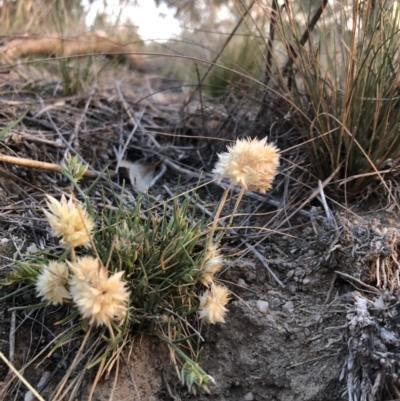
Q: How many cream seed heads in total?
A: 6